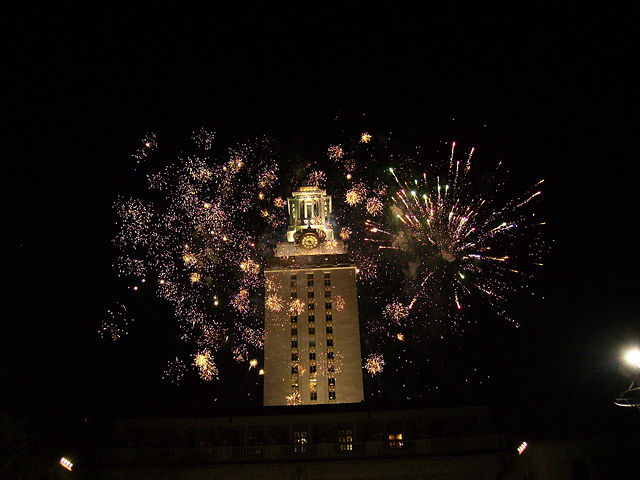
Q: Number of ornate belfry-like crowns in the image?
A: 1